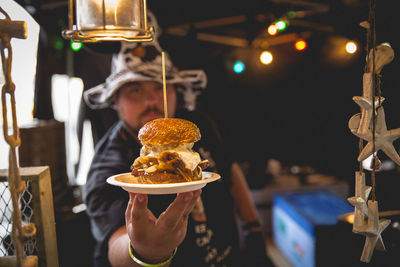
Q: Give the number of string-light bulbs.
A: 7